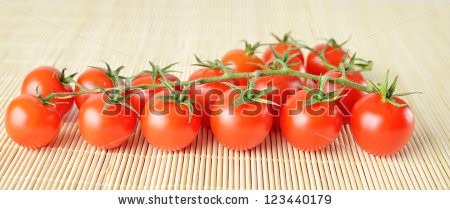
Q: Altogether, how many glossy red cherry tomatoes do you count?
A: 15